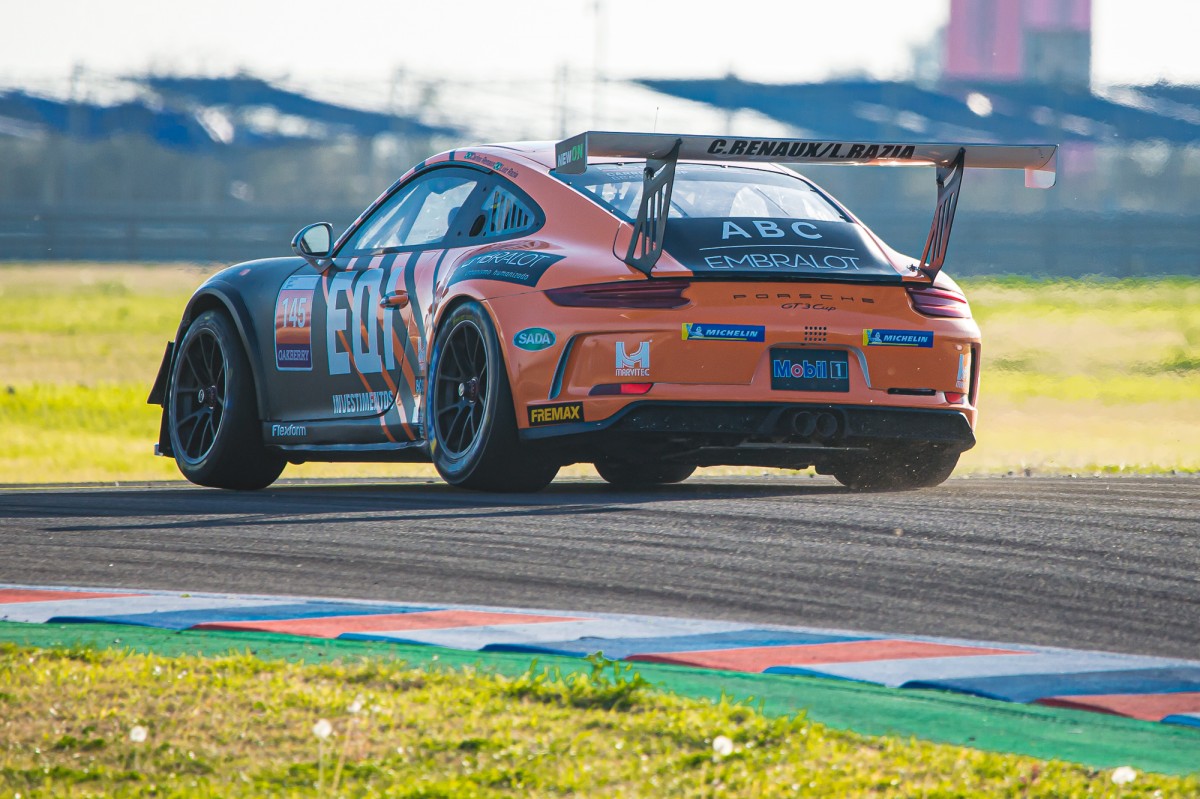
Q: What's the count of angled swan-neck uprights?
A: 2